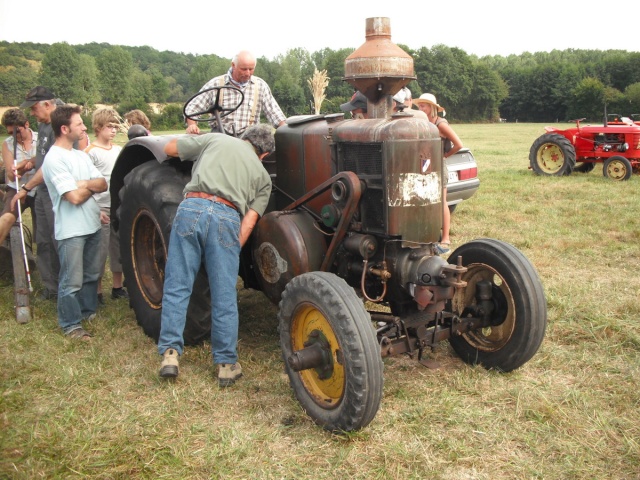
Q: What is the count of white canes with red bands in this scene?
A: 1